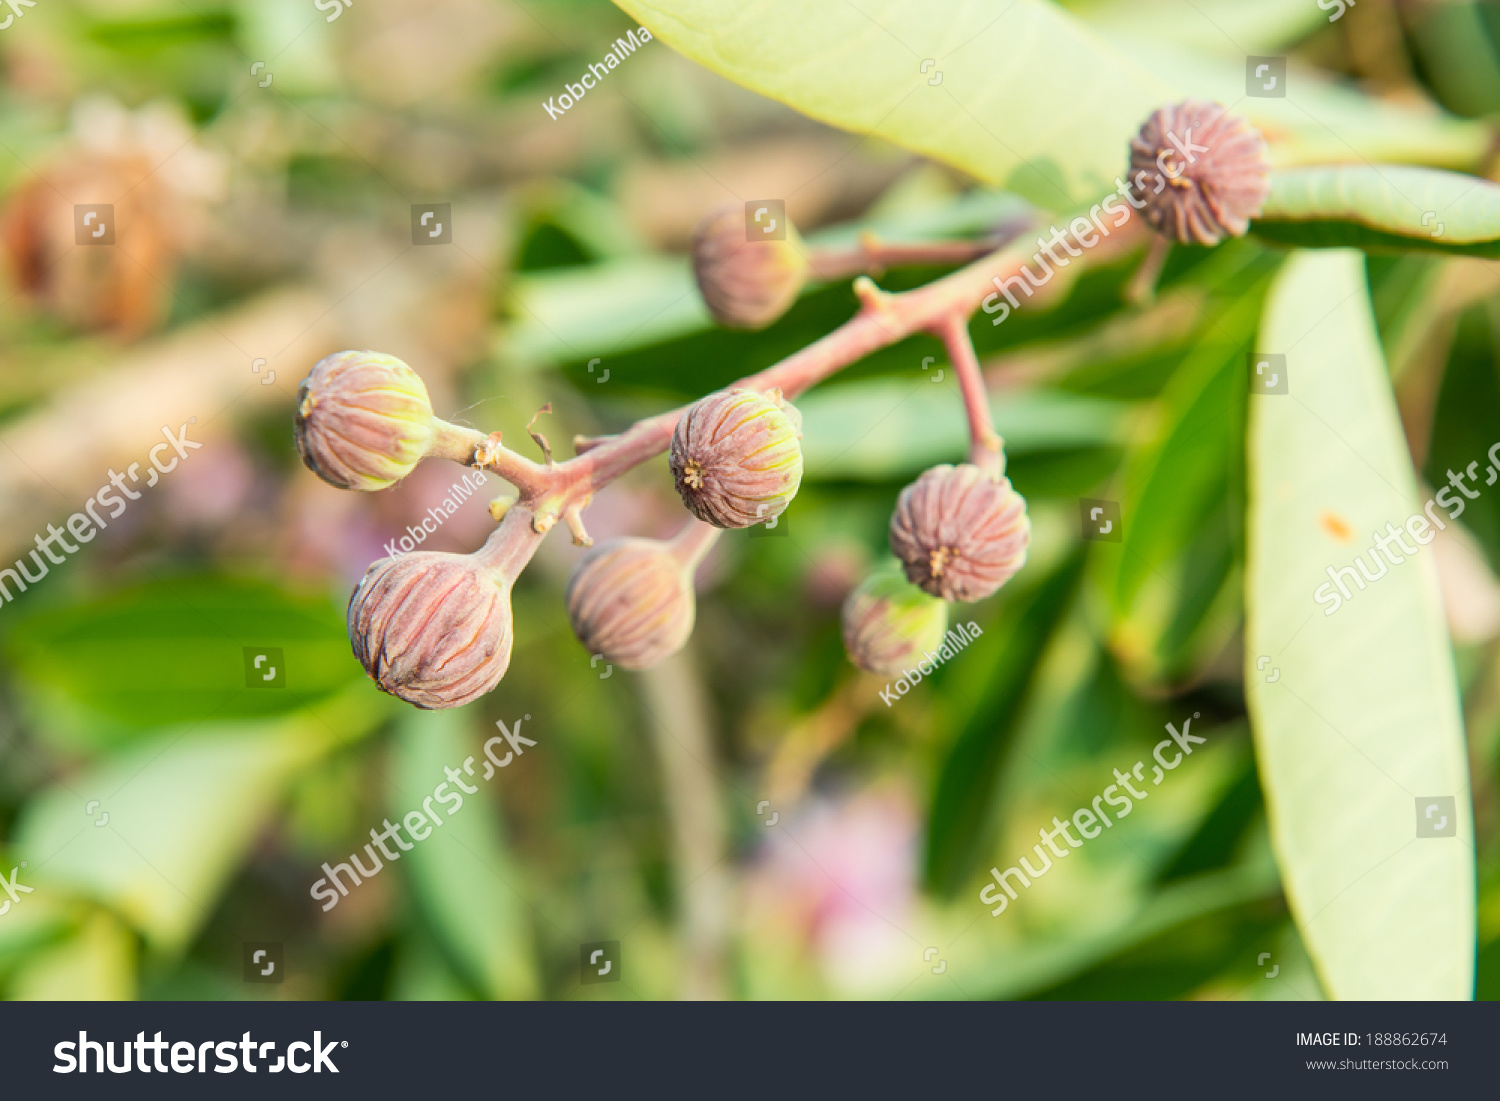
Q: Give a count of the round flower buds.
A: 8